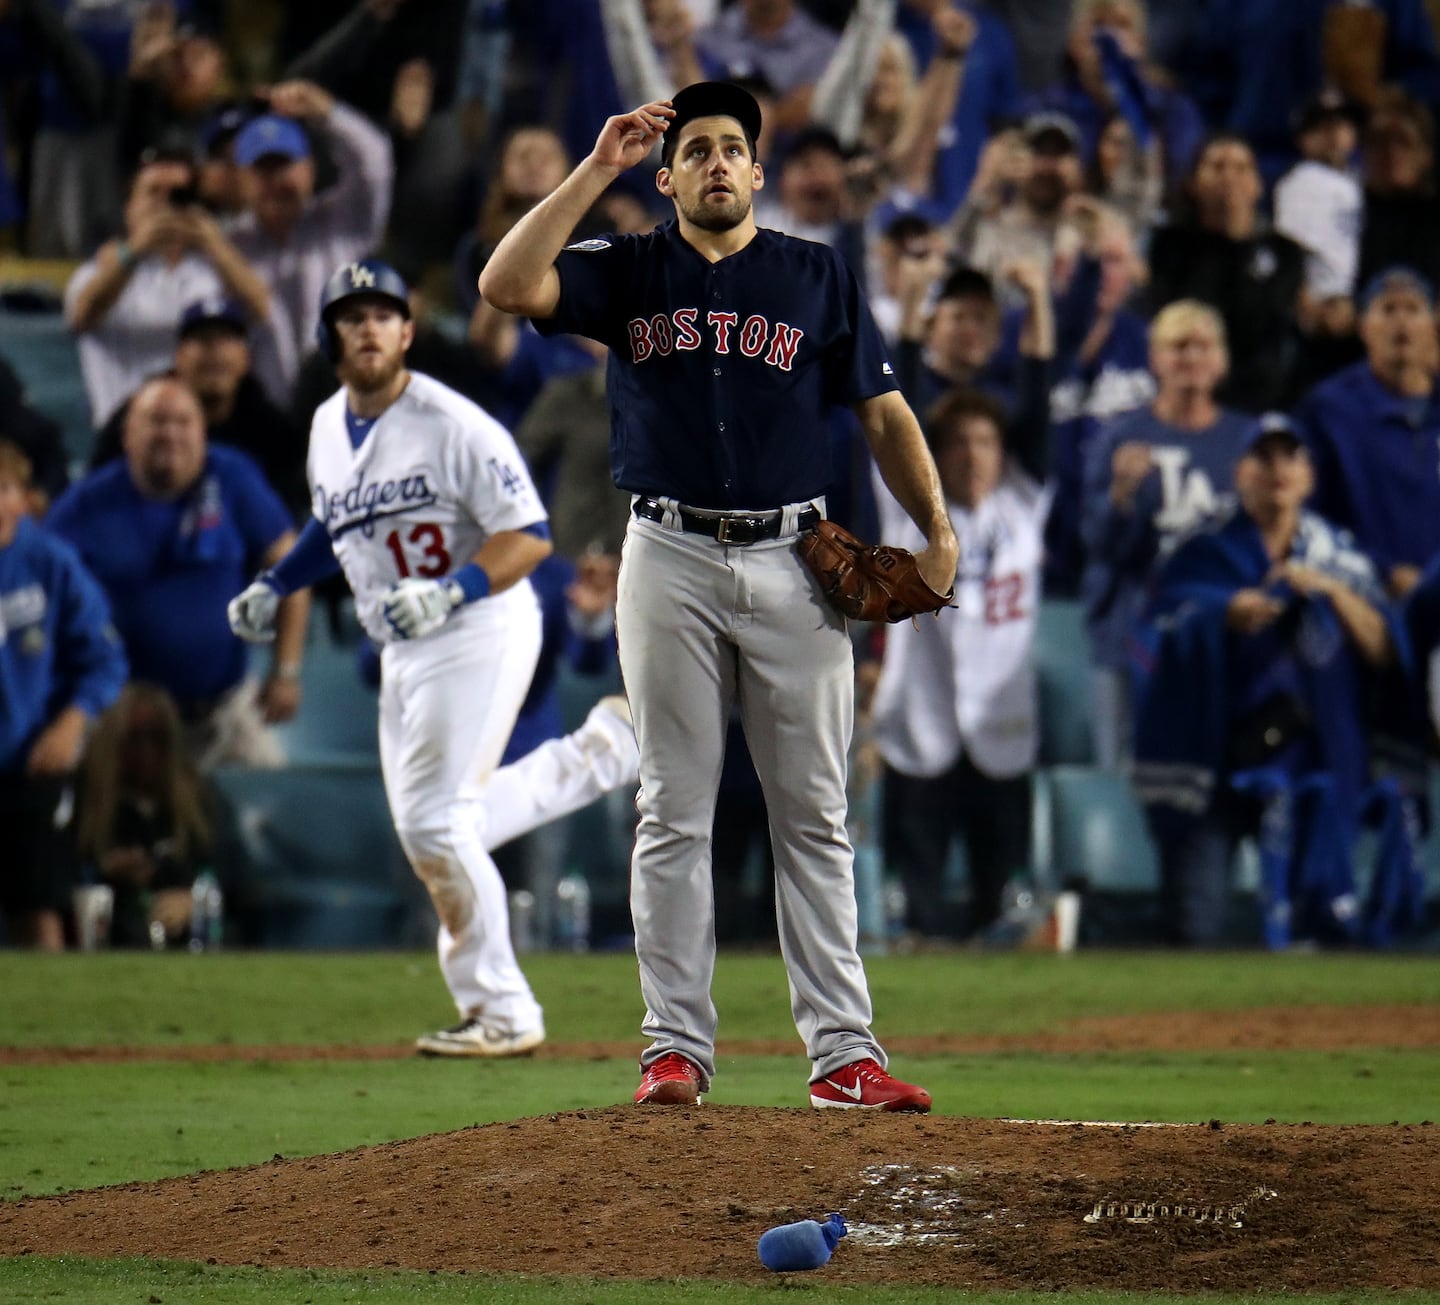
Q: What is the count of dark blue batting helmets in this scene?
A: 1